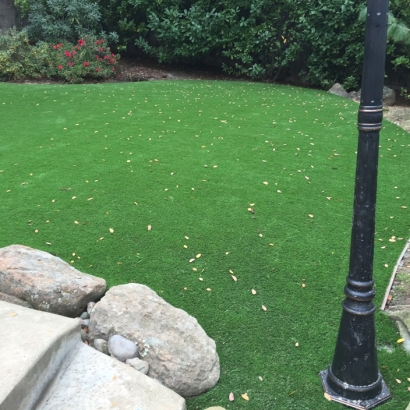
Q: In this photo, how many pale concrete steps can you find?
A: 2